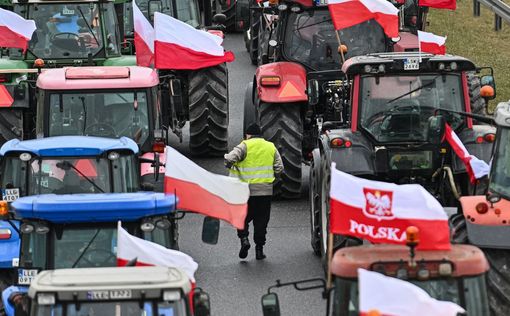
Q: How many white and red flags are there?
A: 11